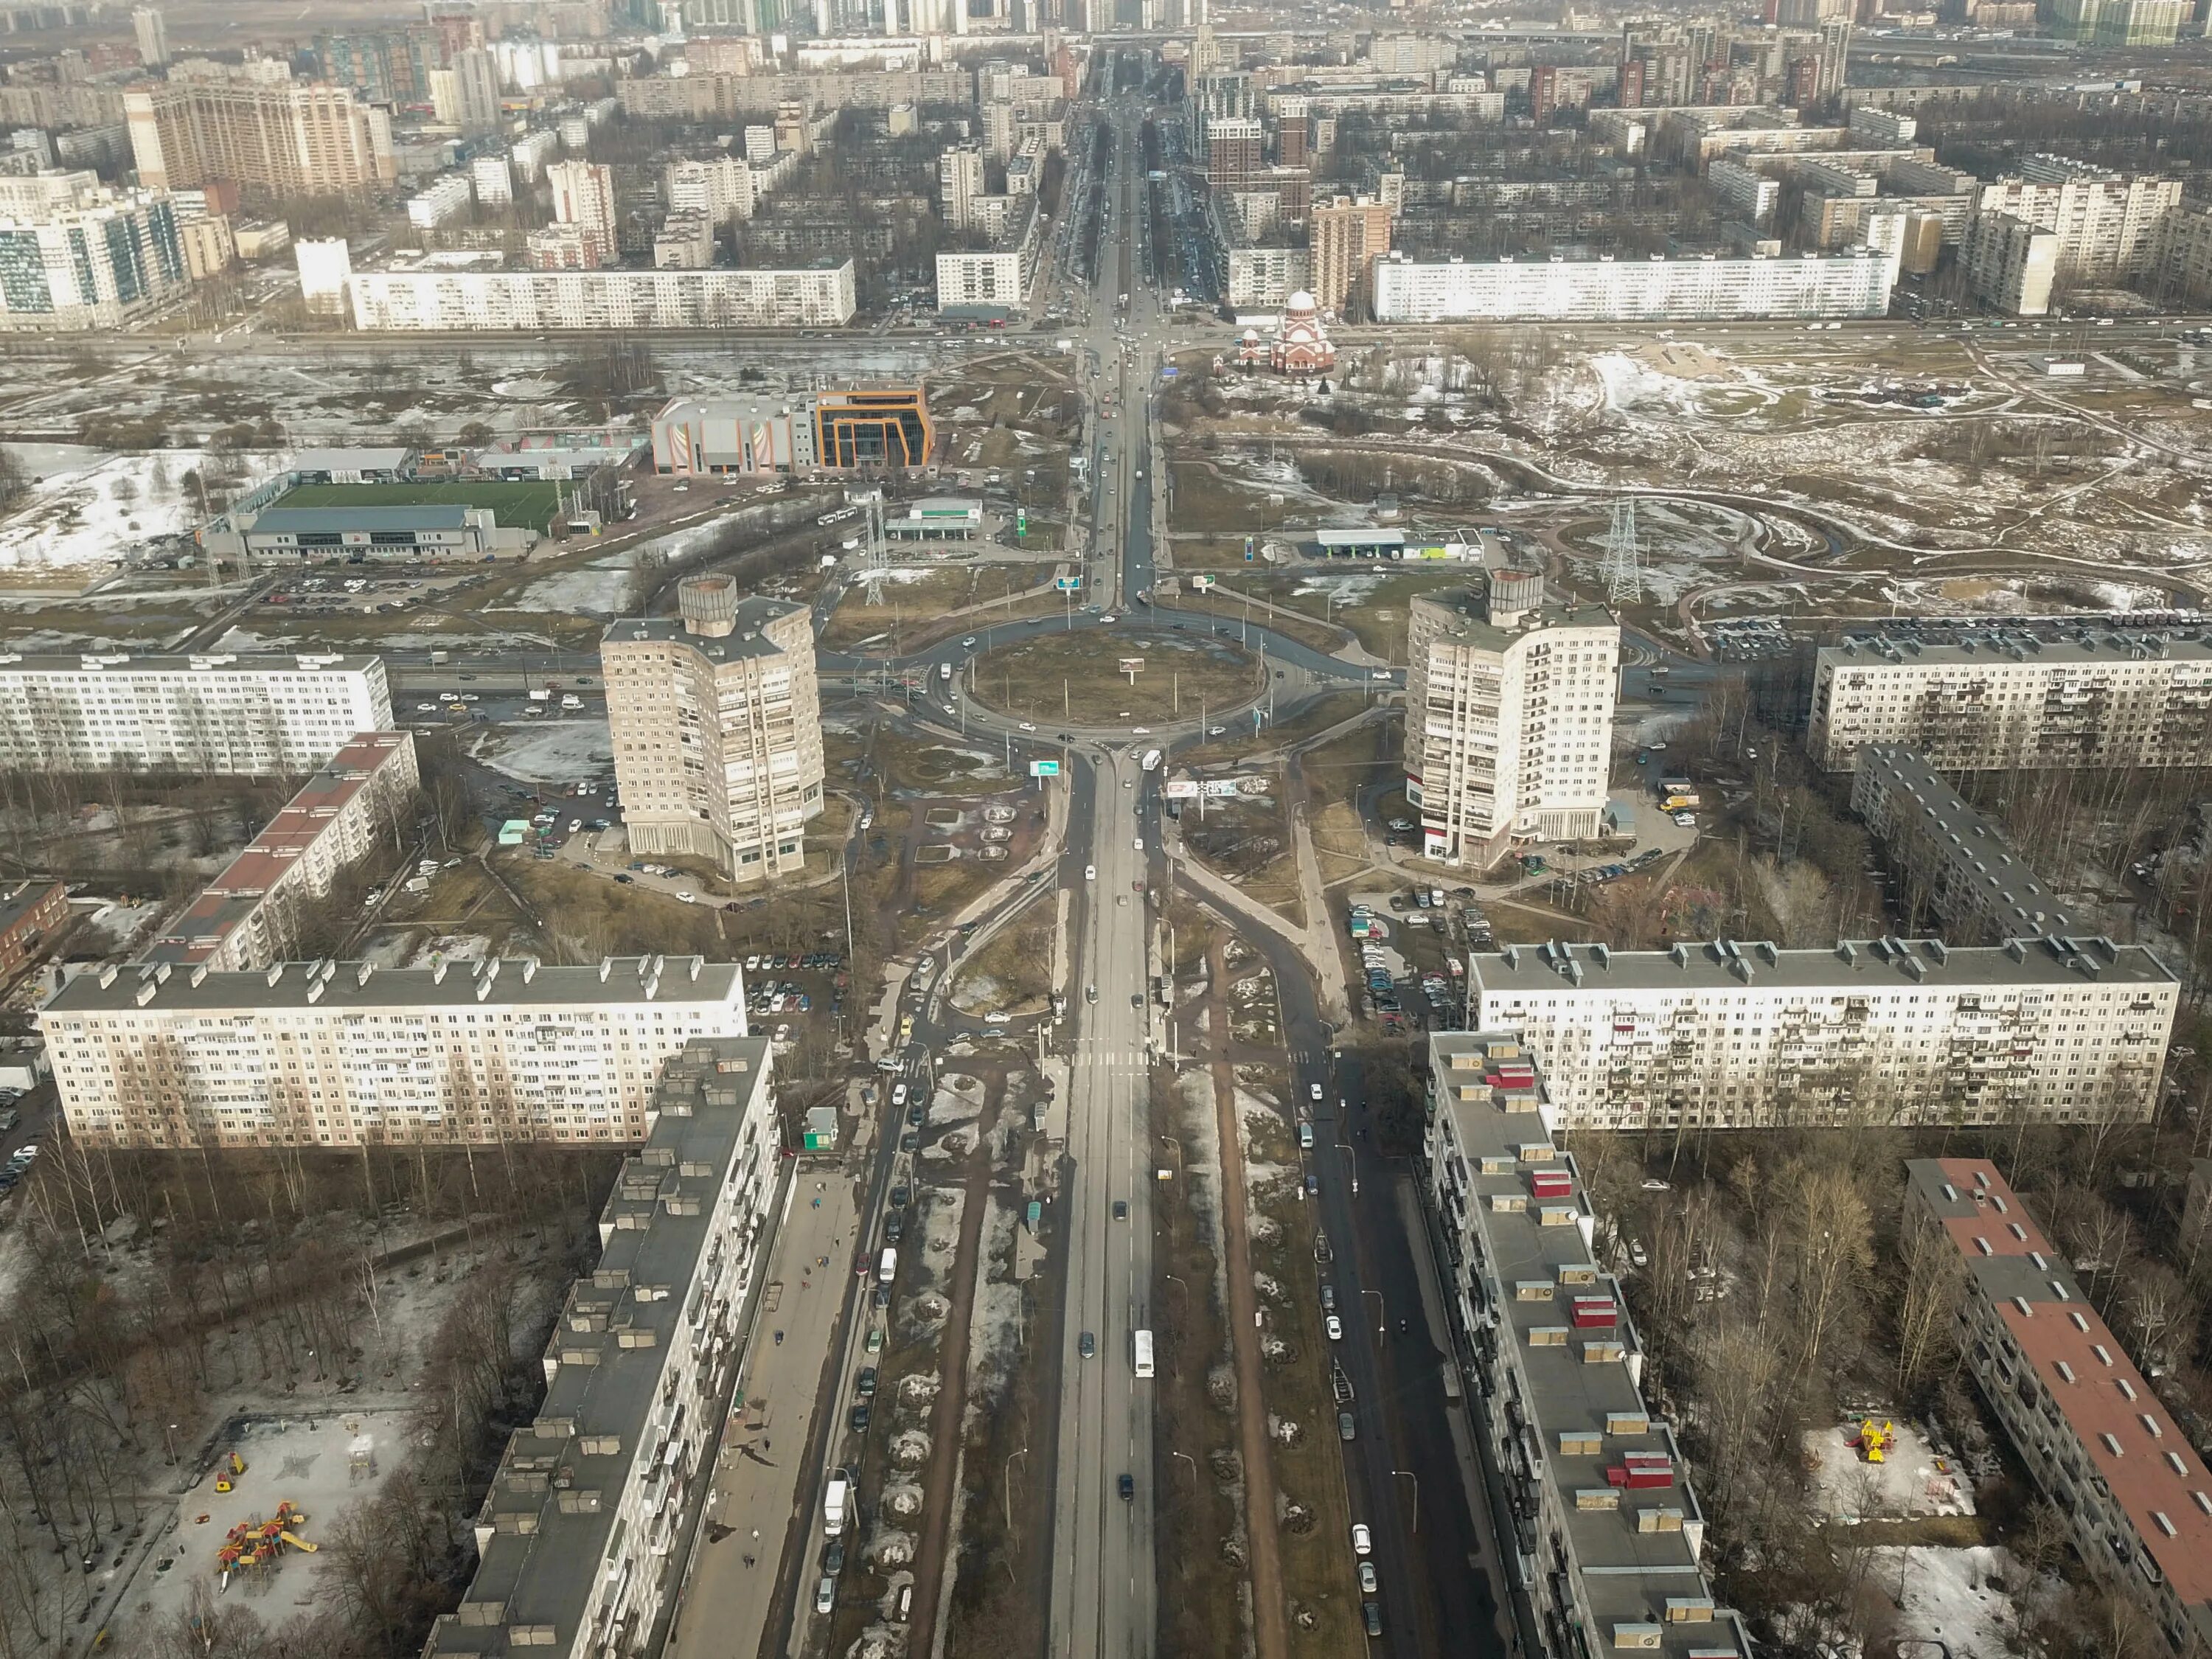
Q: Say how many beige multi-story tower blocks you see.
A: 2